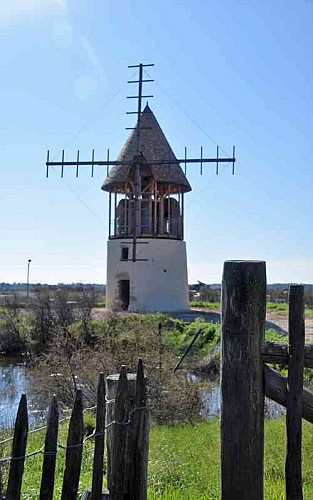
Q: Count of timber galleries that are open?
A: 1